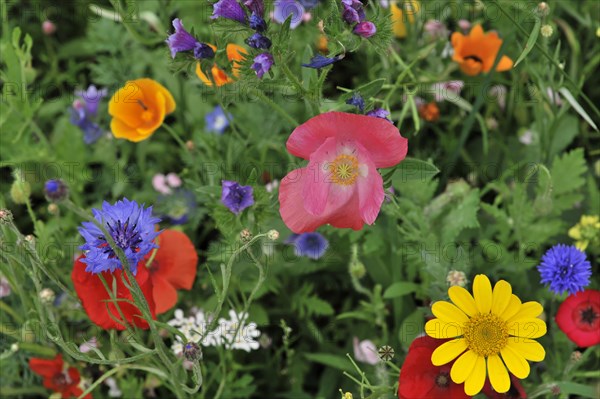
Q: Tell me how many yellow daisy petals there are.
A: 14